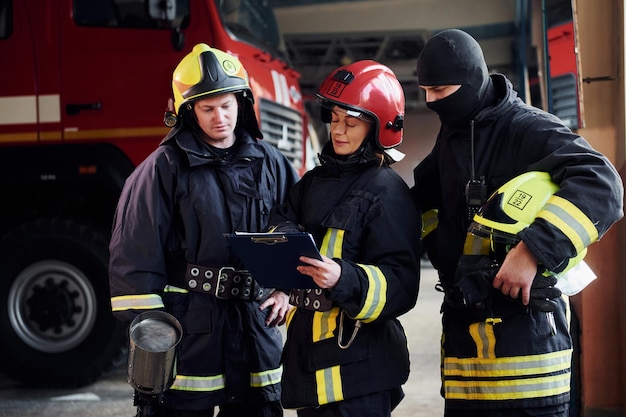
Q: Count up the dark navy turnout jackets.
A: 3